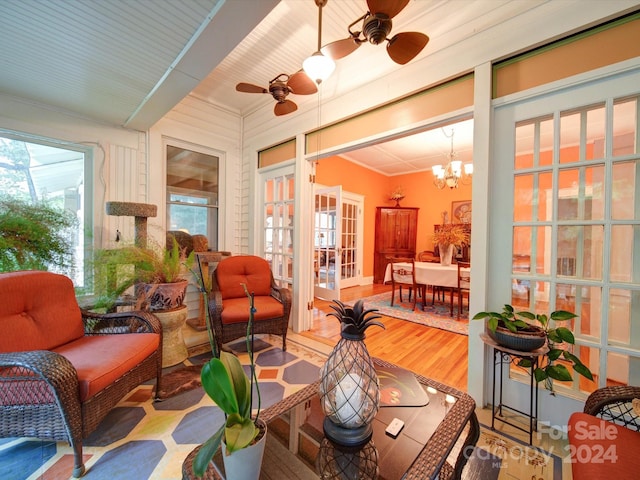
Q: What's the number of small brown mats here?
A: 1